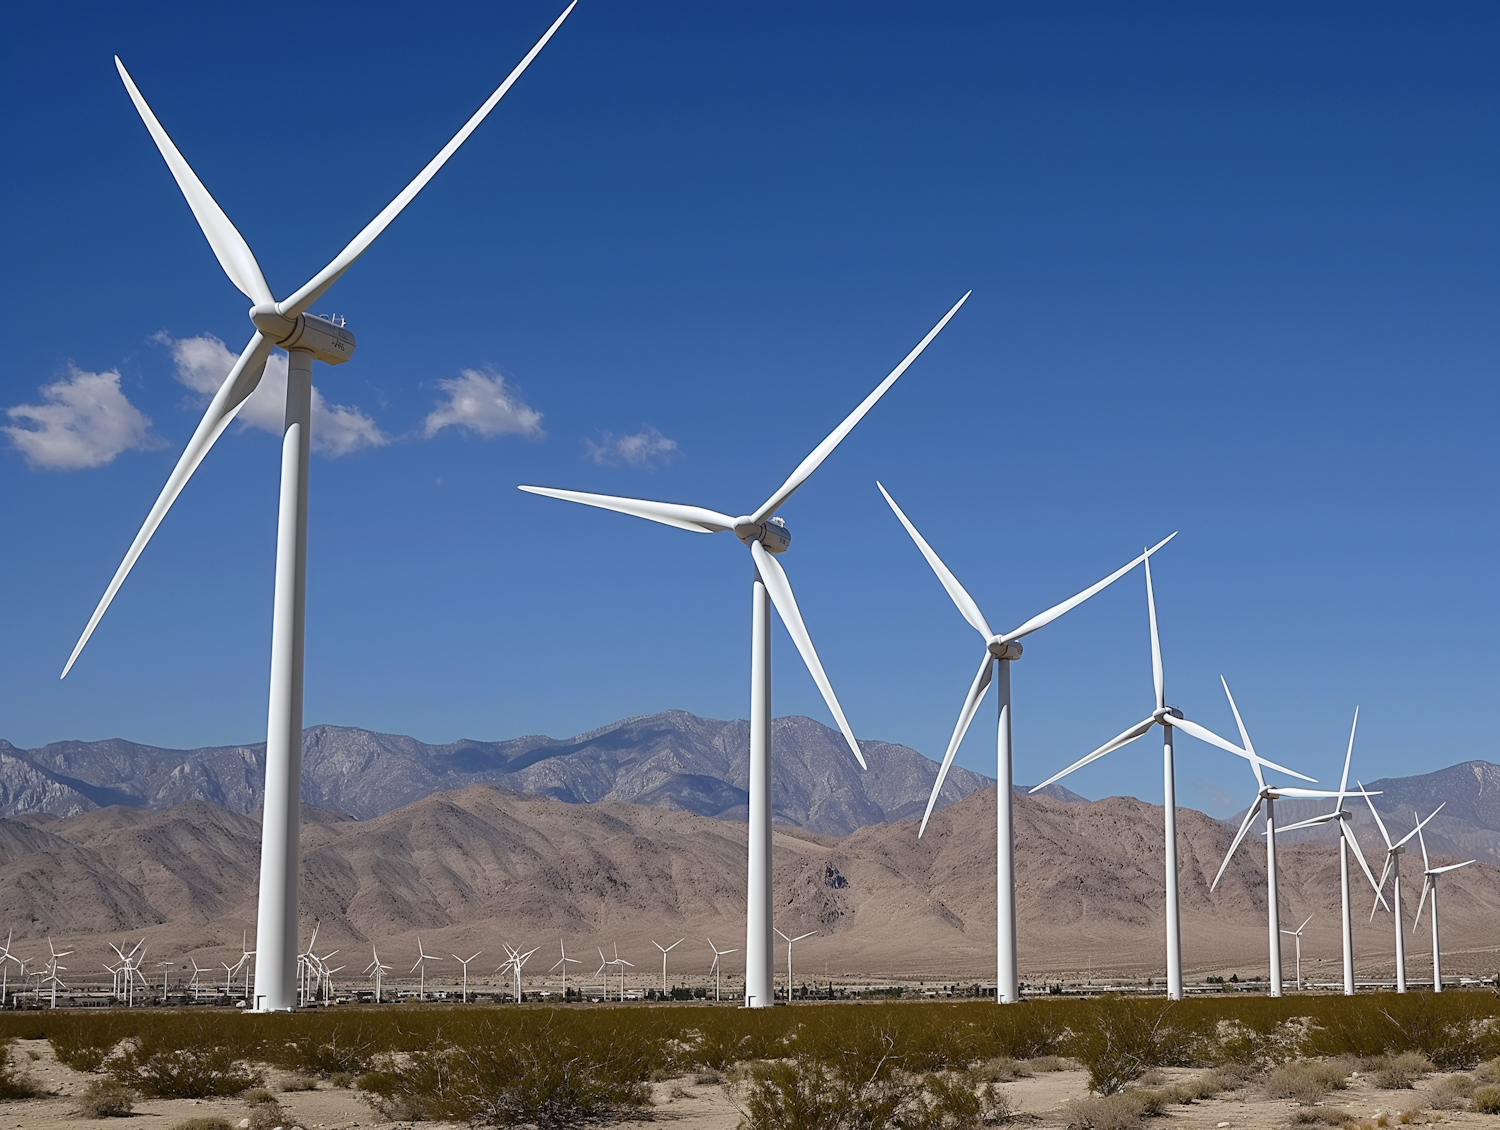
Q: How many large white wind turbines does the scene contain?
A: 8